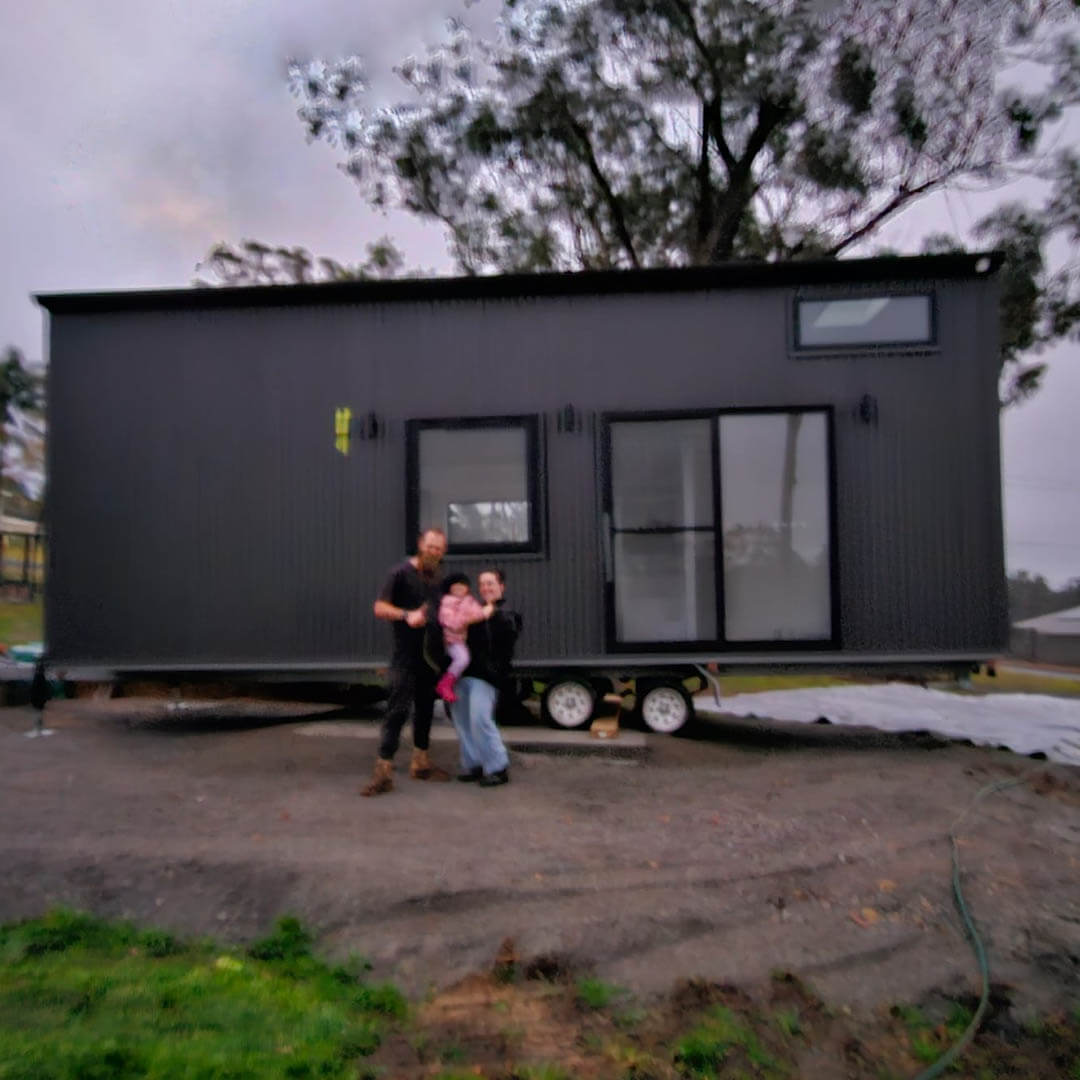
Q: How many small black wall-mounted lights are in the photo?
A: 3